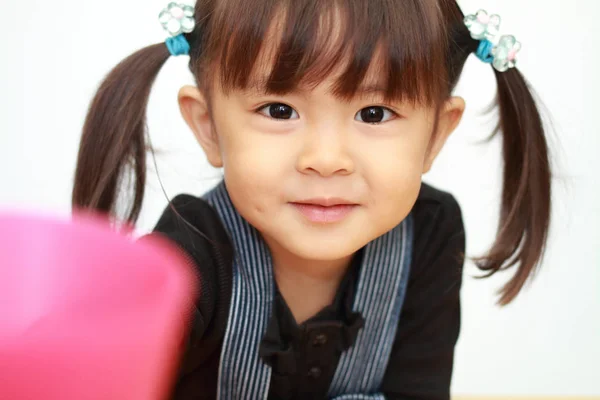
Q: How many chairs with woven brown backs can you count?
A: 0